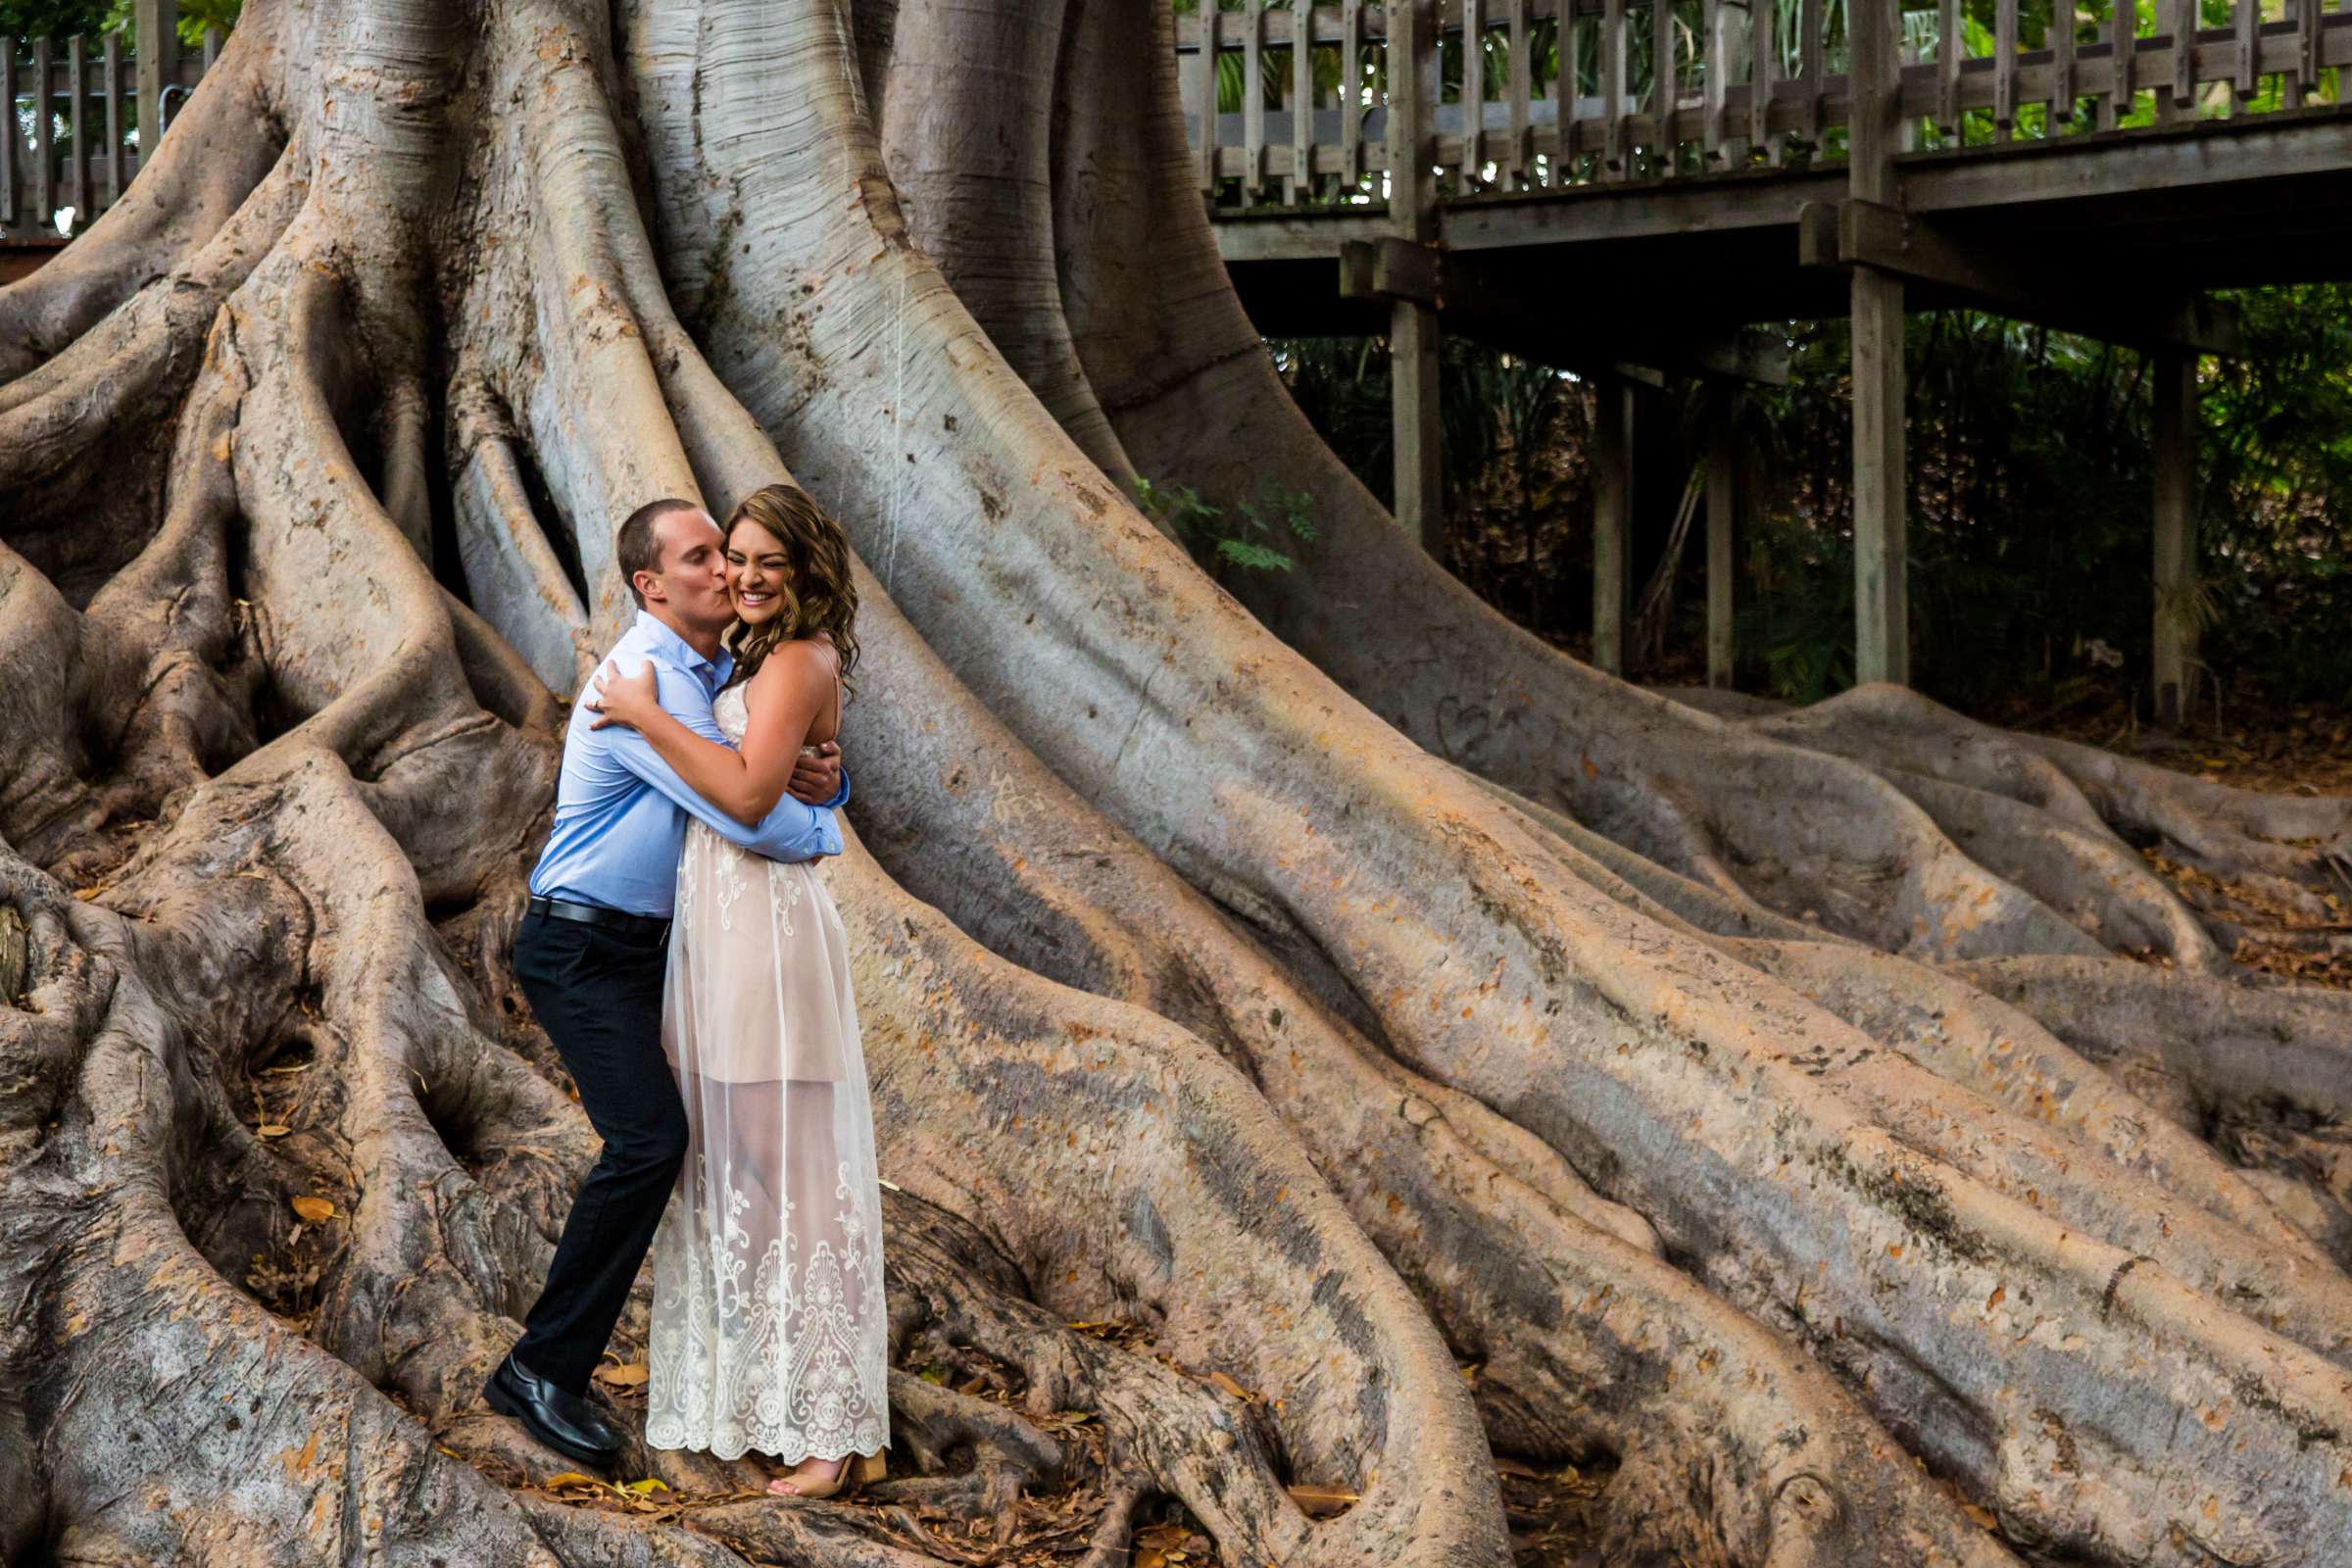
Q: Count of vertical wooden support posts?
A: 5